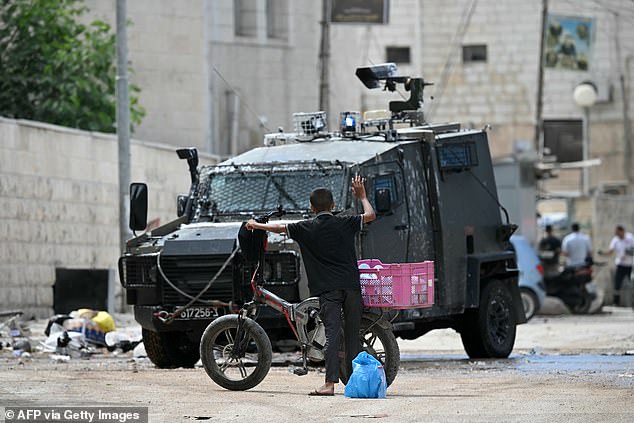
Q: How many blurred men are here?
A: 3